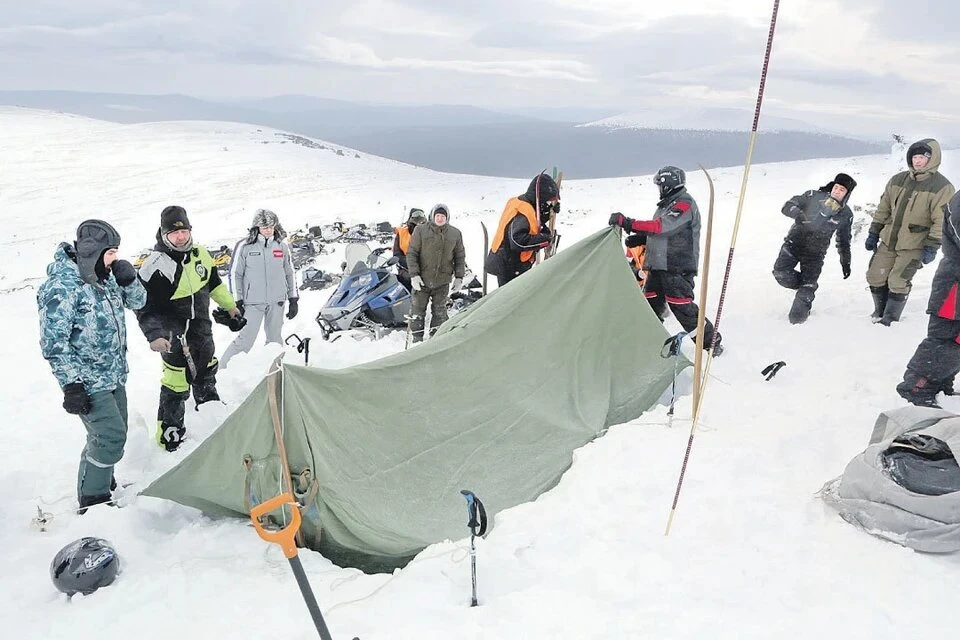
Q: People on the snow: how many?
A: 11